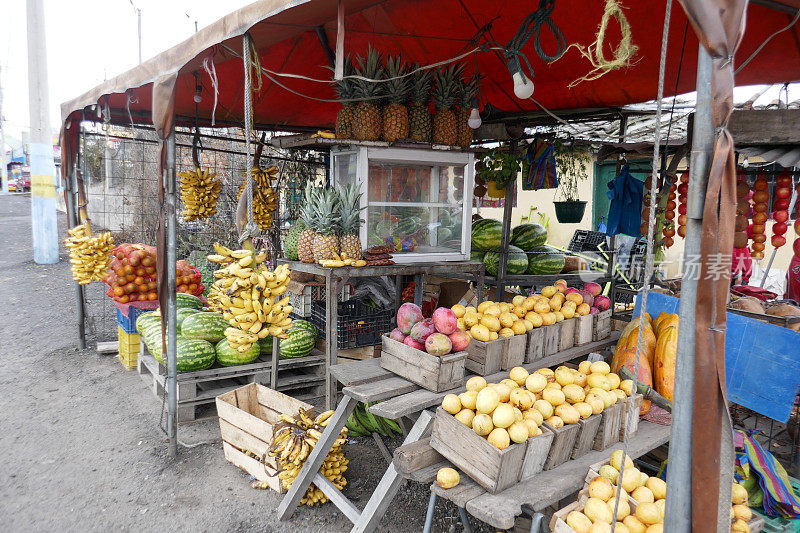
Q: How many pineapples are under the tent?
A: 9